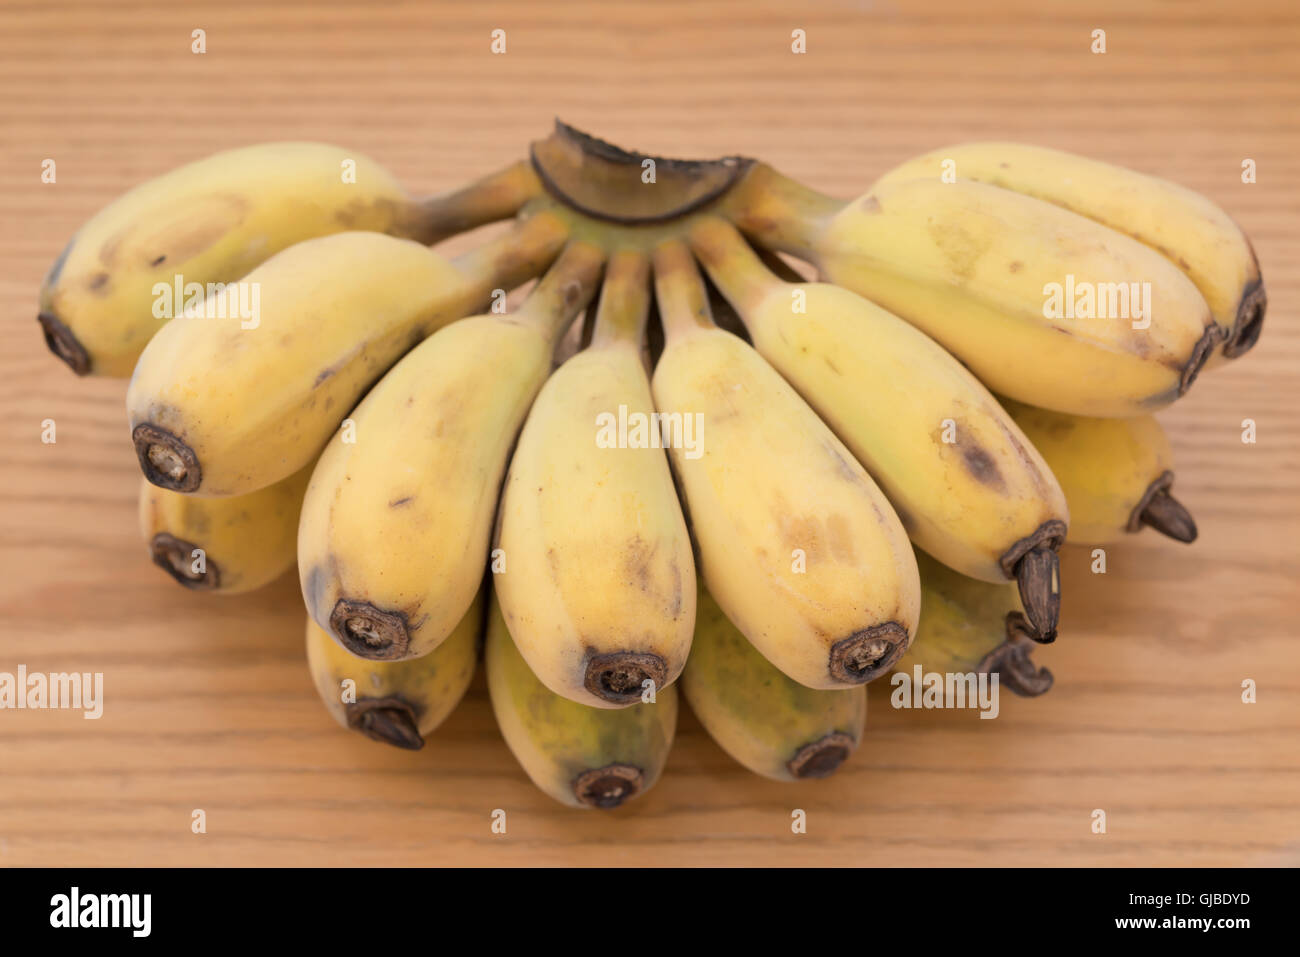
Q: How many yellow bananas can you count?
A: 14